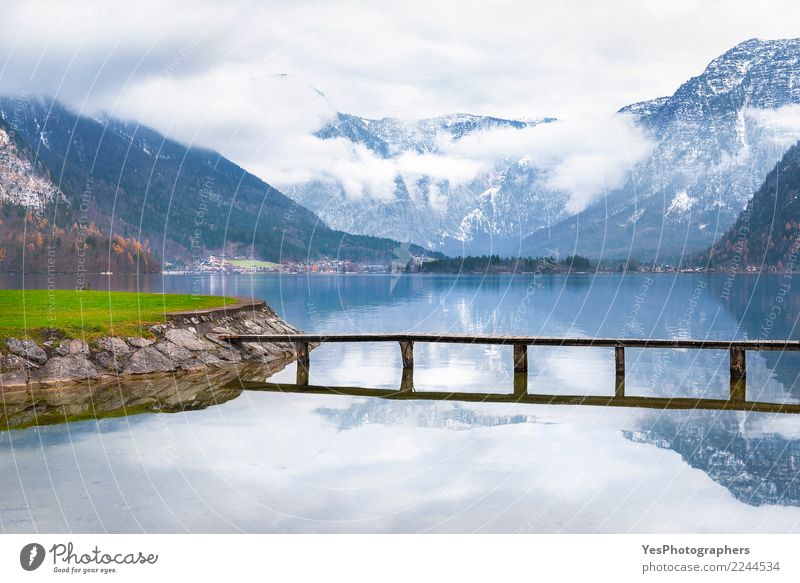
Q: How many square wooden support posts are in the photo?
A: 5